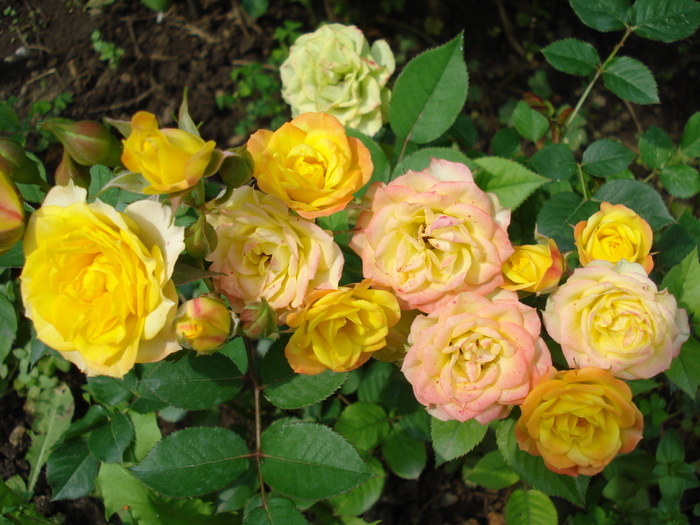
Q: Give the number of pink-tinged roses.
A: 4